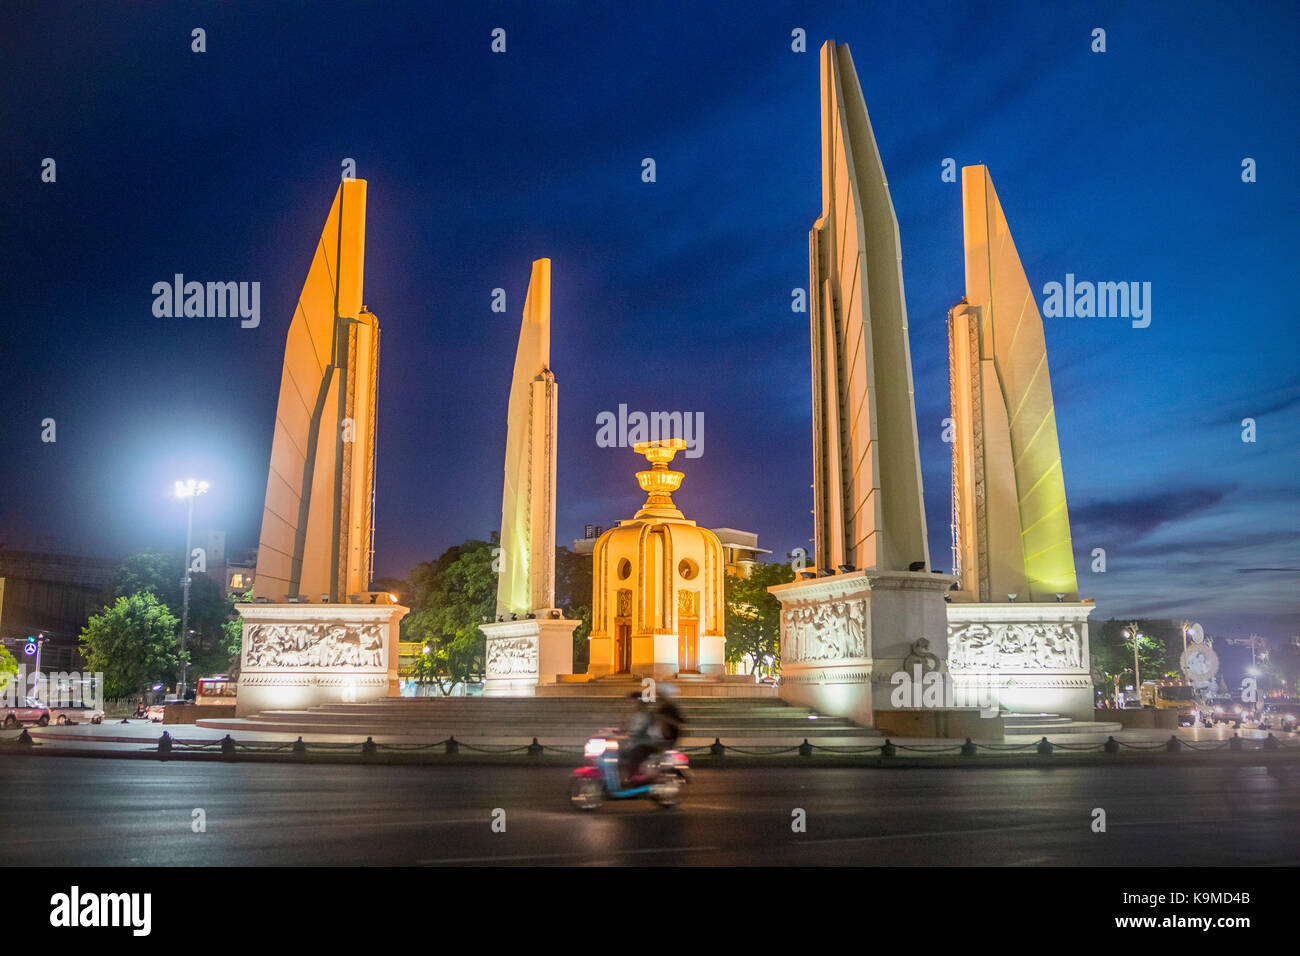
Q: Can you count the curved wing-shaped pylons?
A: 4